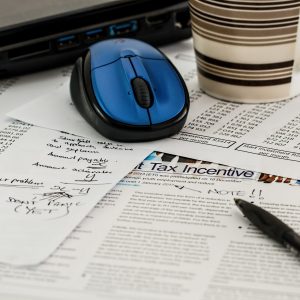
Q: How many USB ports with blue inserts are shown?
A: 3